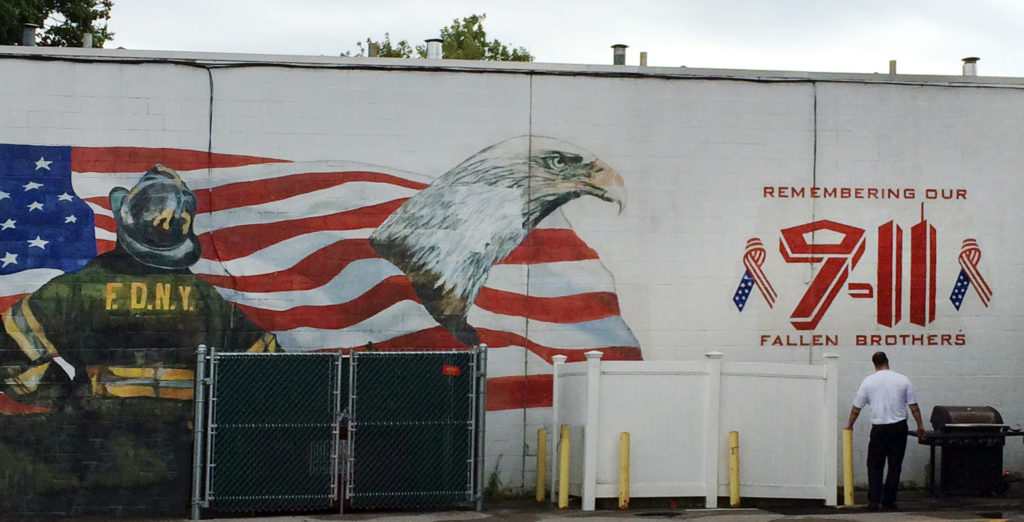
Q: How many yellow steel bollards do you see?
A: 5